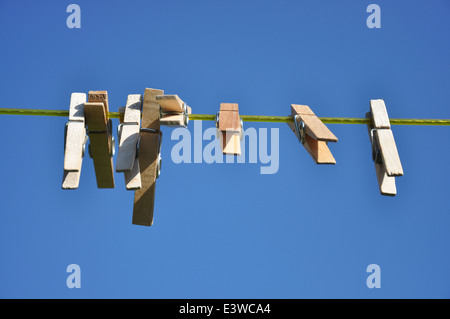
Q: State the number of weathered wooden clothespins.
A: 8